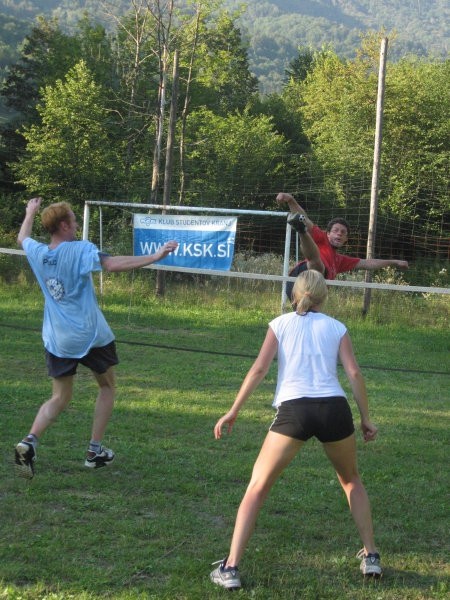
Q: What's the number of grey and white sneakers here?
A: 2